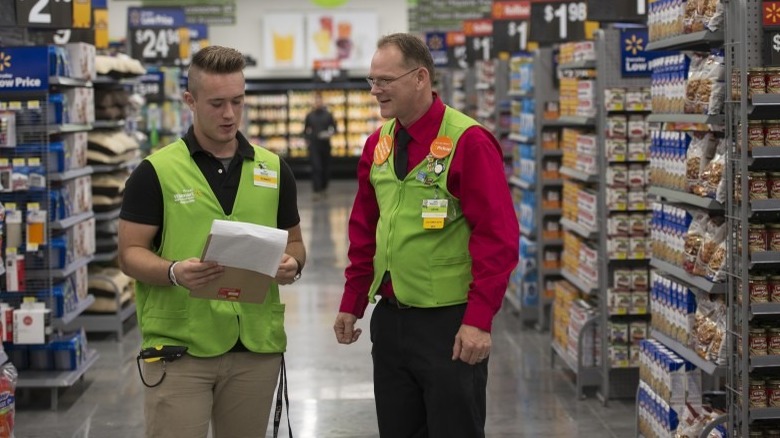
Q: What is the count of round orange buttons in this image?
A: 2